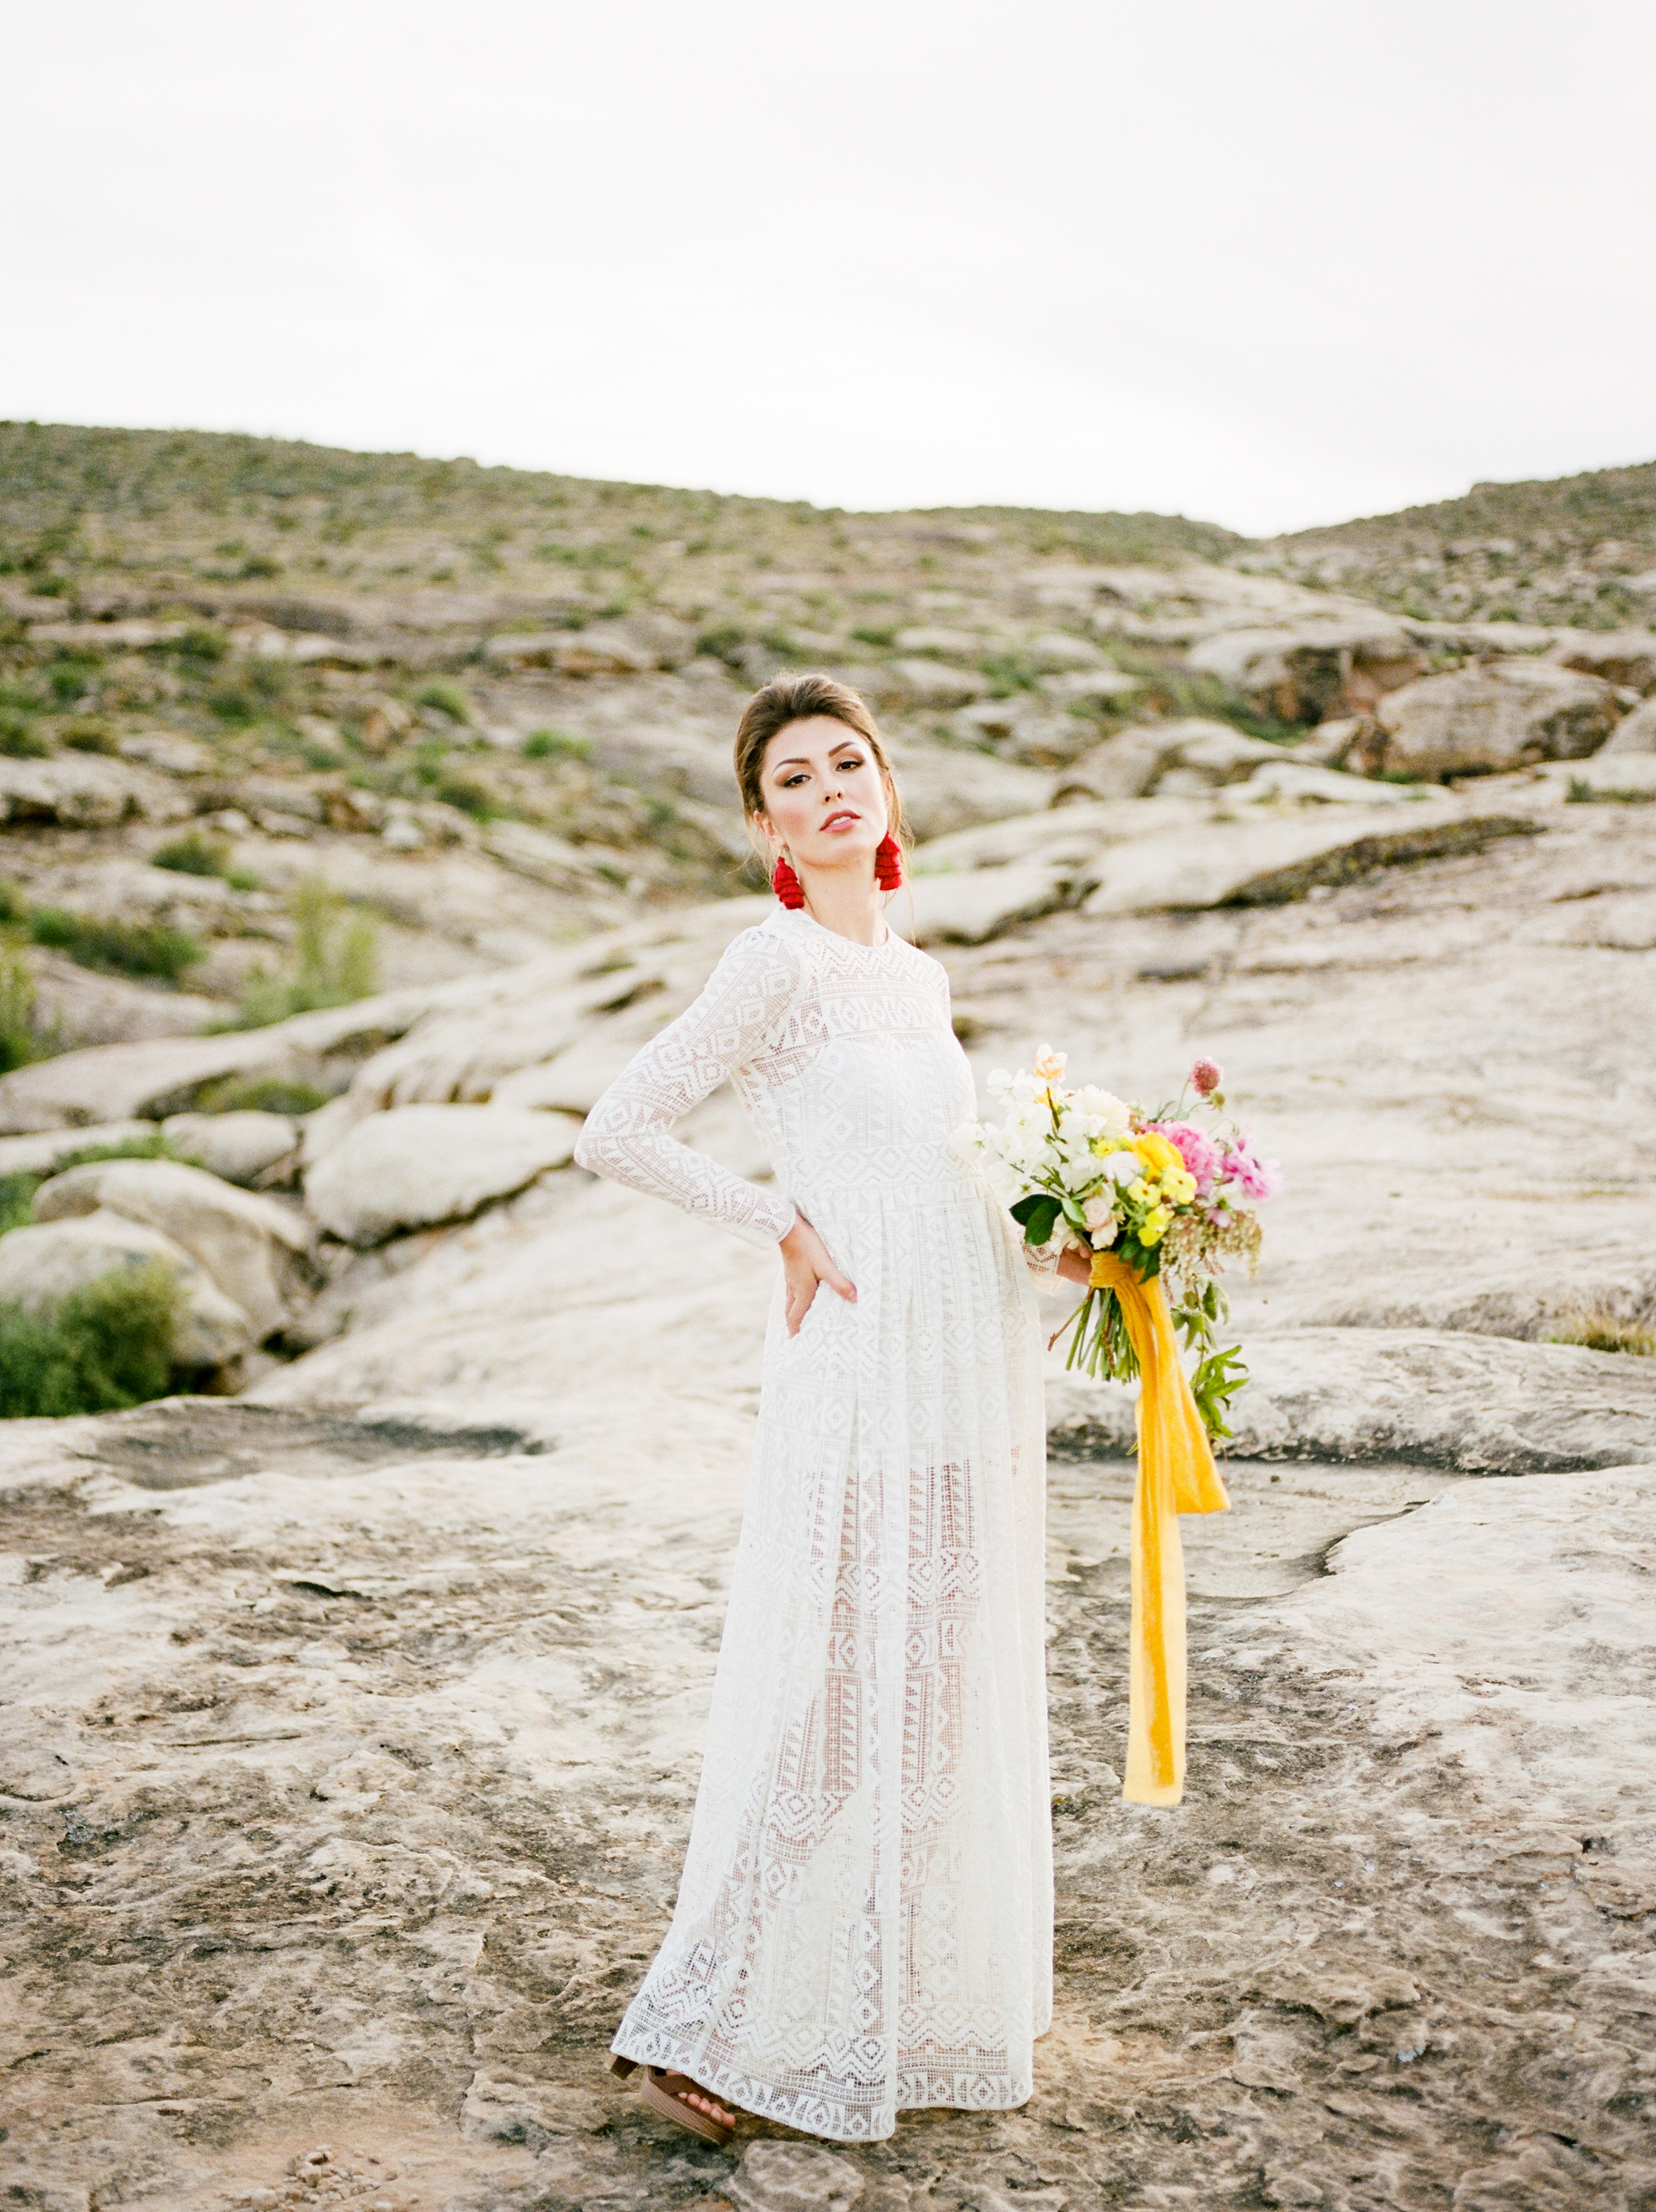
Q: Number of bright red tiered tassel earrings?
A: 2